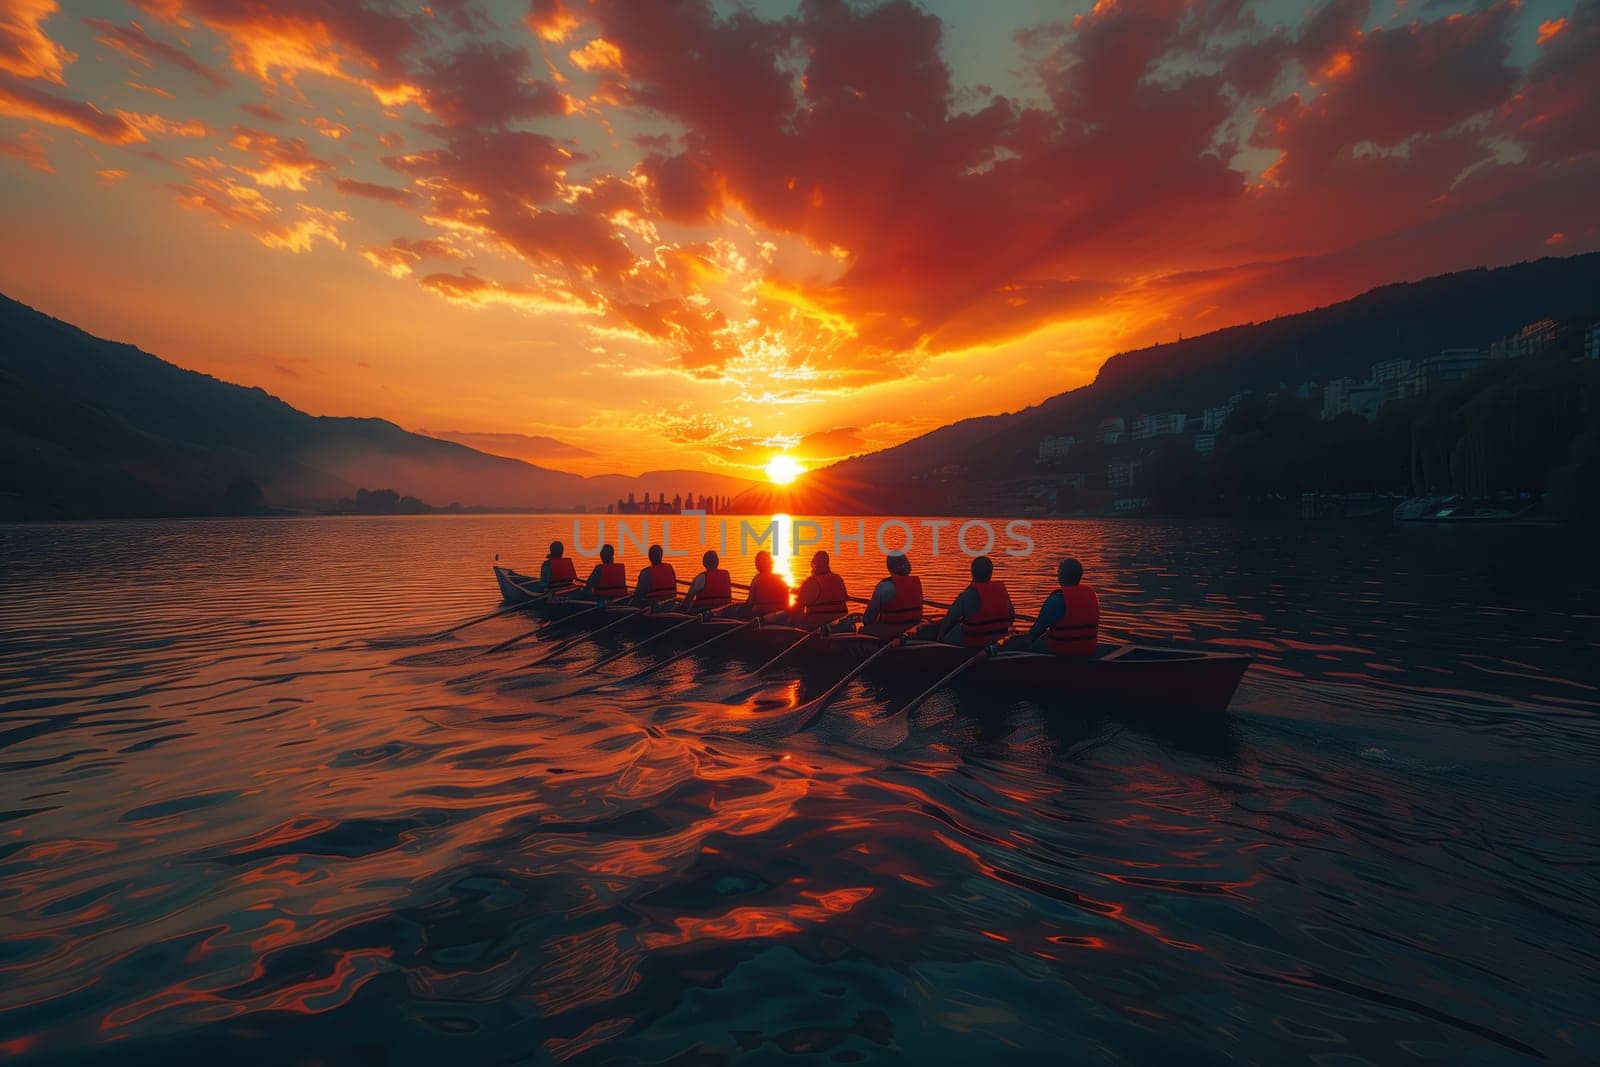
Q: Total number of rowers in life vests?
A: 9